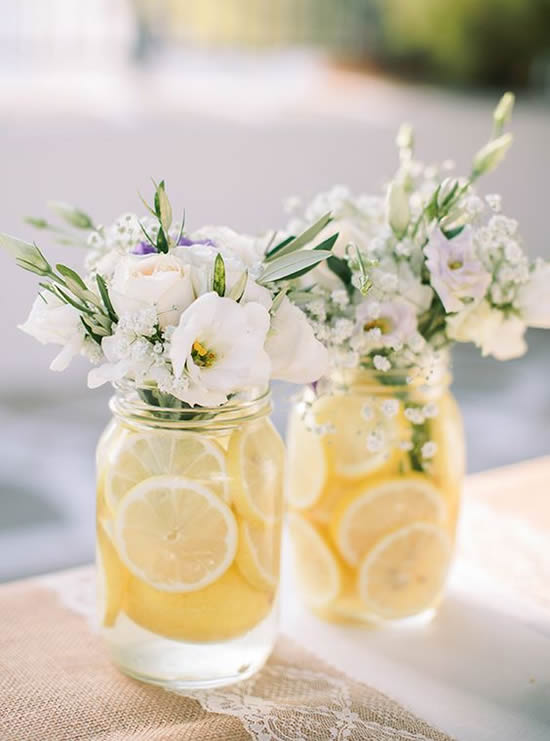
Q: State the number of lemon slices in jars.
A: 9